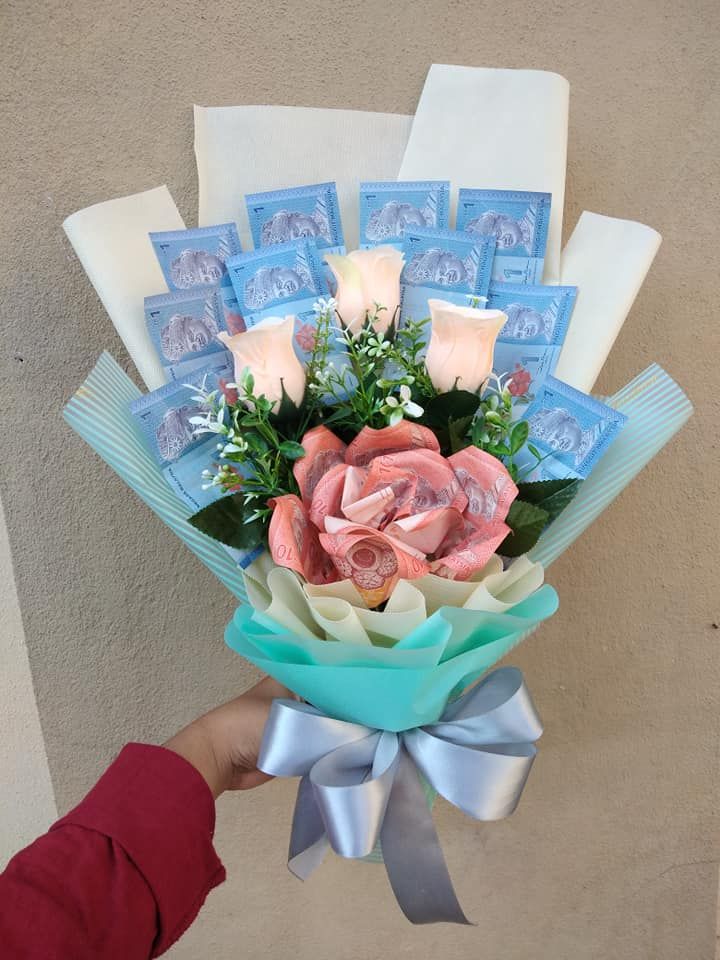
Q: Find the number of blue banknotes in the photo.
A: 10